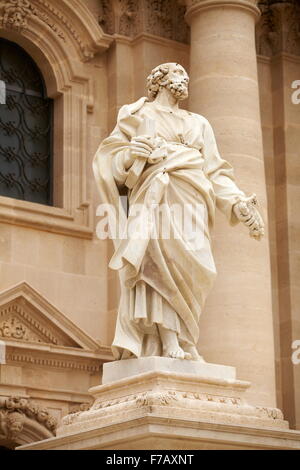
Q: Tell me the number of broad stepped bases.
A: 1